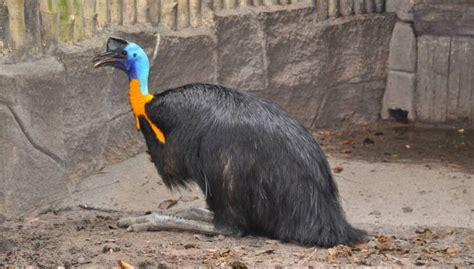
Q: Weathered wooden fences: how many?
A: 1